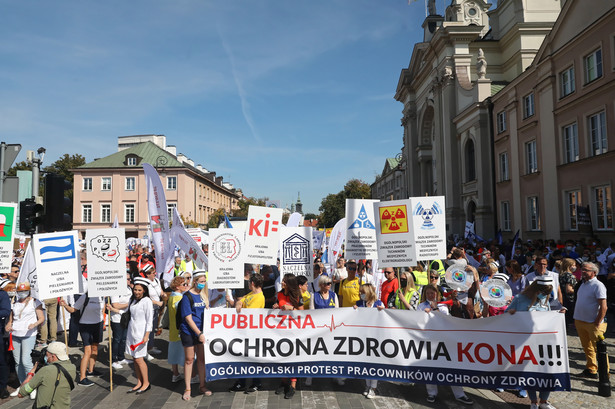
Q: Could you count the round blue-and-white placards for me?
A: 2